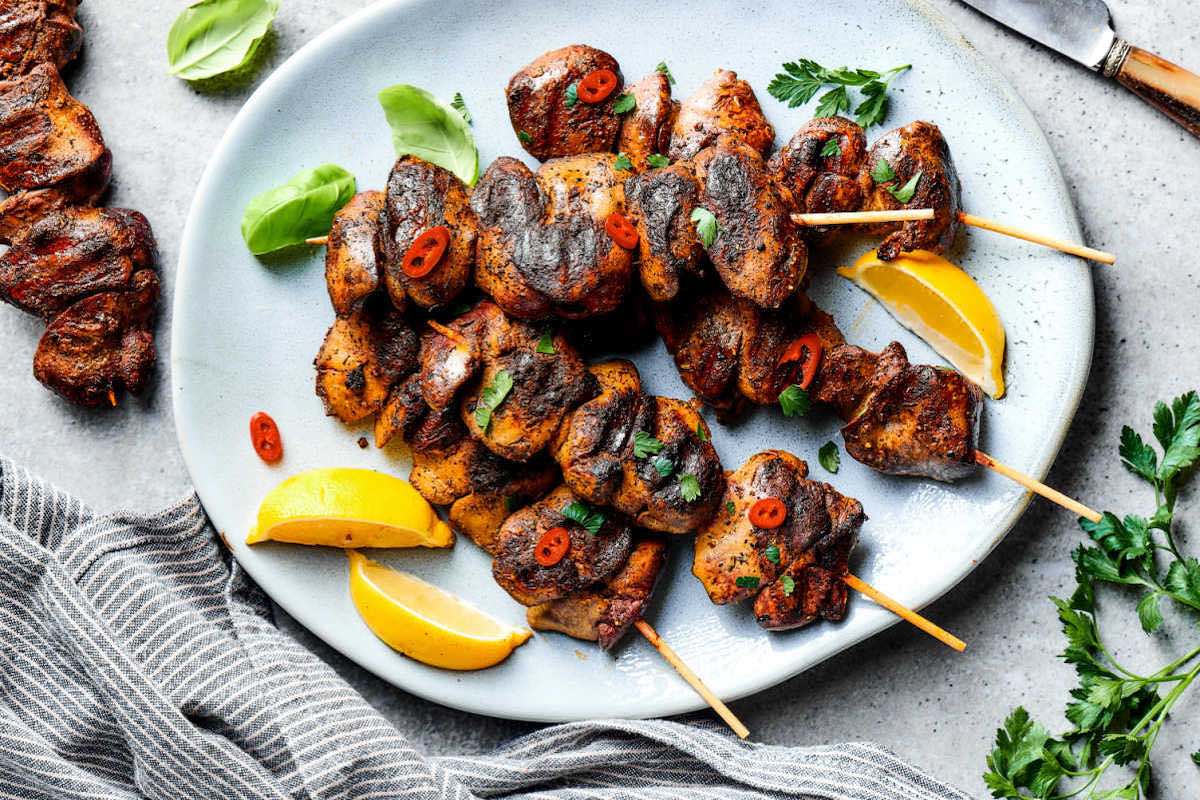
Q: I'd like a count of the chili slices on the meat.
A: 6